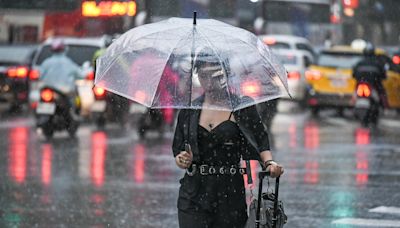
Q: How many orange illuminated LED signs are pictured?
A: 1